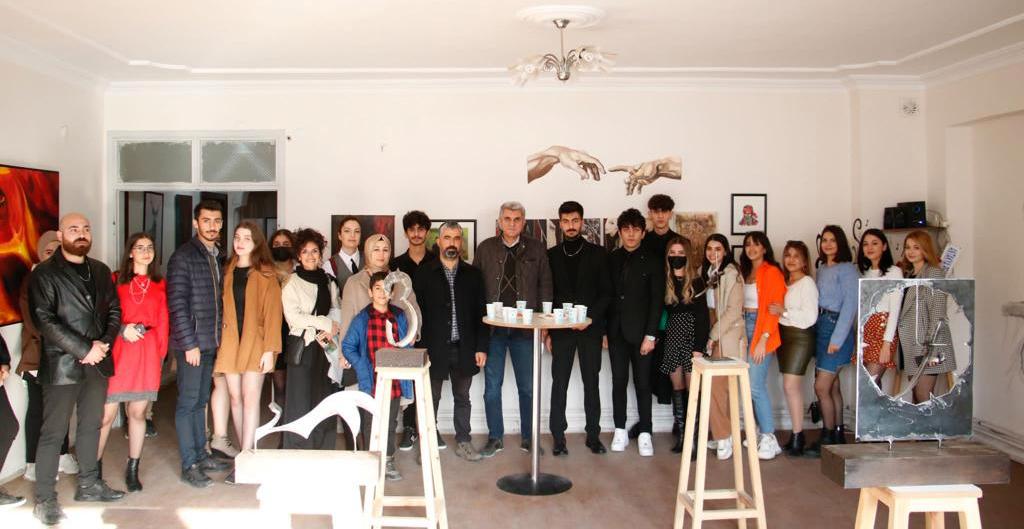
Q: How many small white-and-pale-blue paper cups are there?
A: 12